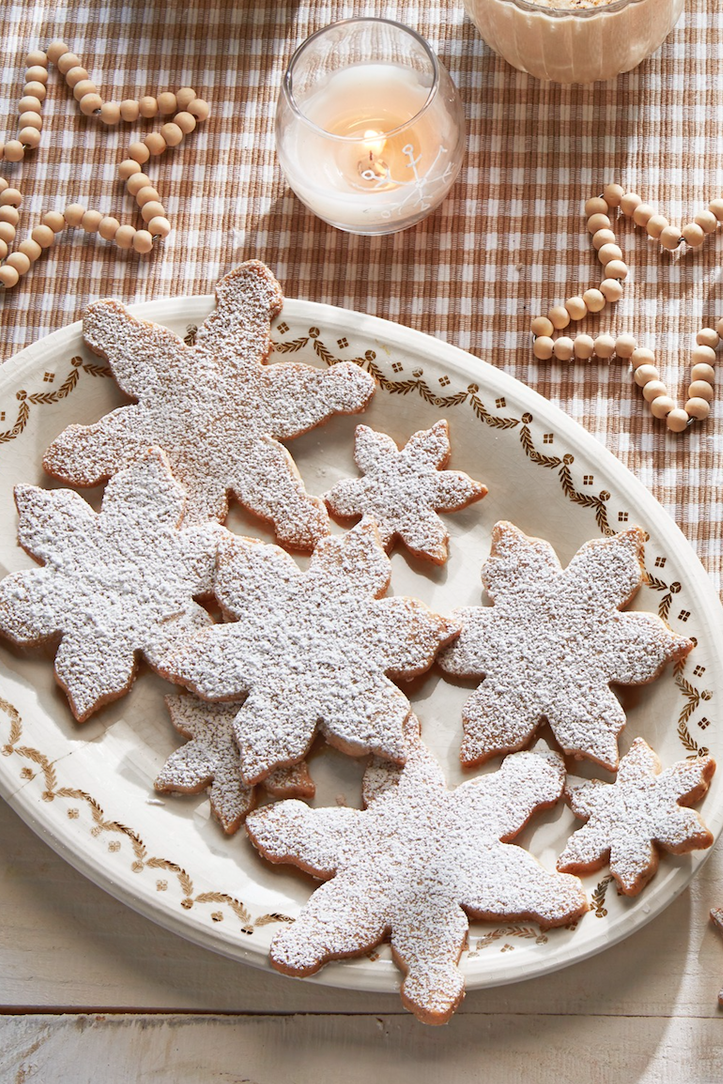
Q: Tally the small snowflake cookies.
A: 3